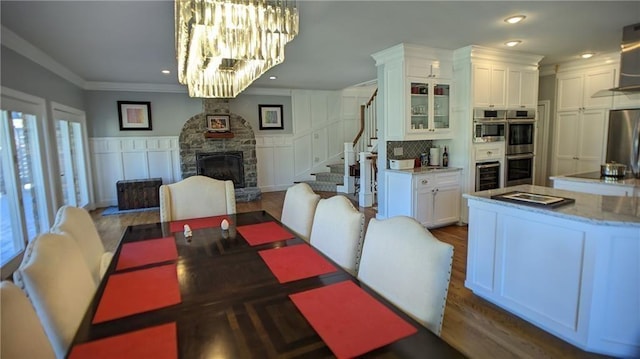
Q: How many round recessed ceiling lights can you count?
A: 5